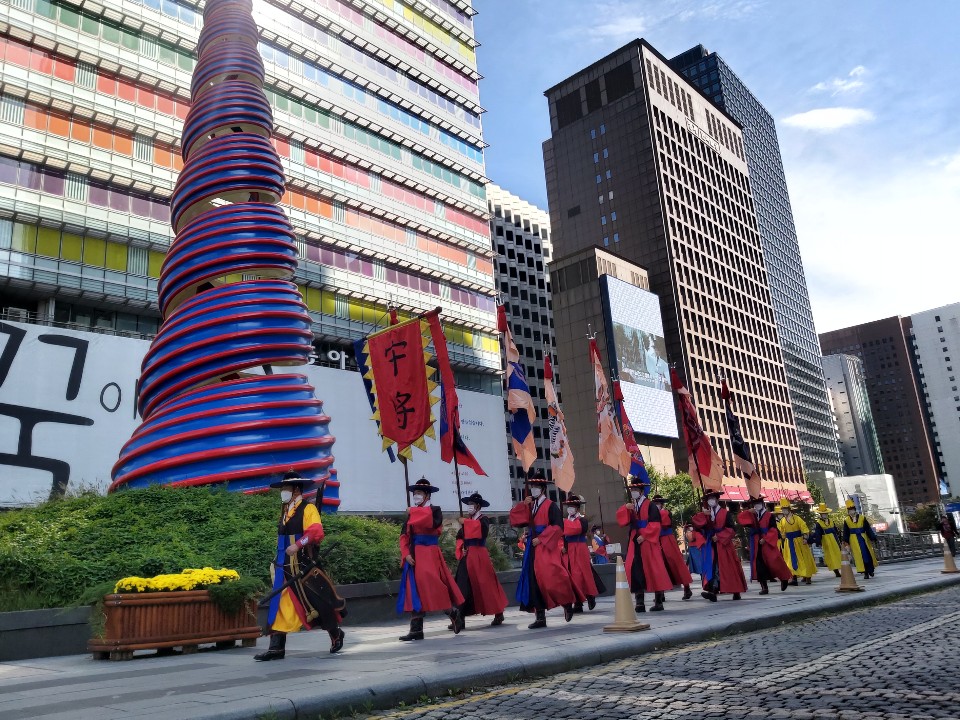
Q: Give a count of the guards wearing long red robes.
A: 8